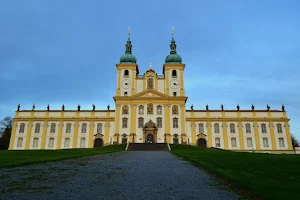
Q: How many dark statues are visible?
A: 14